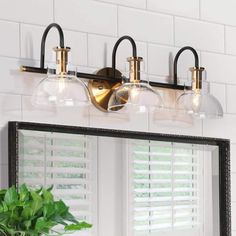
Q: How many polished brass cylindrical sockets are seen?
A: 3